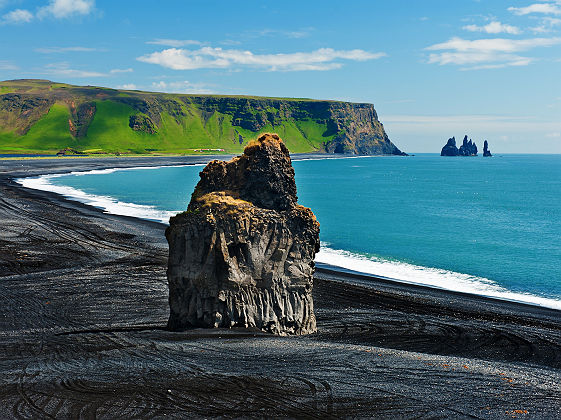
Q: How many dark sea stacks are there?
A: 3